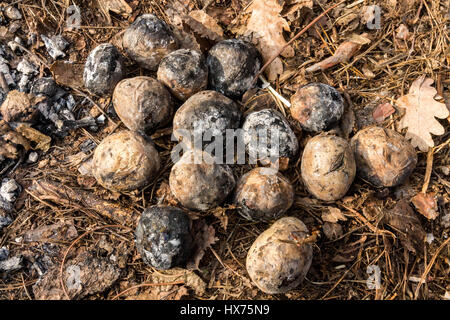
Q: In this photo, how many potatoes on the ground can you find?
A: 15